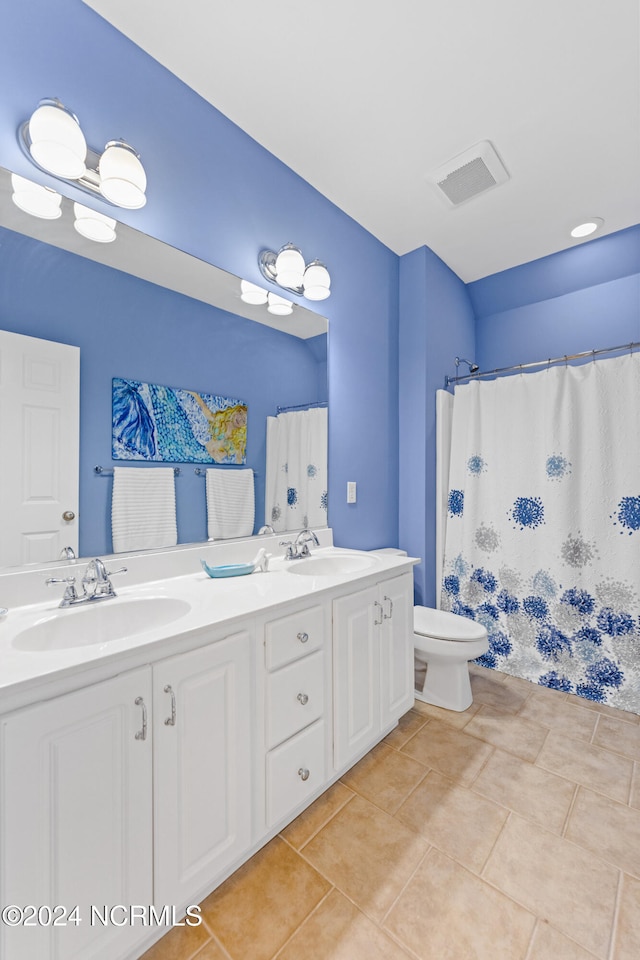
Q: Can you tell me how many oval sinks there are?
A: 2